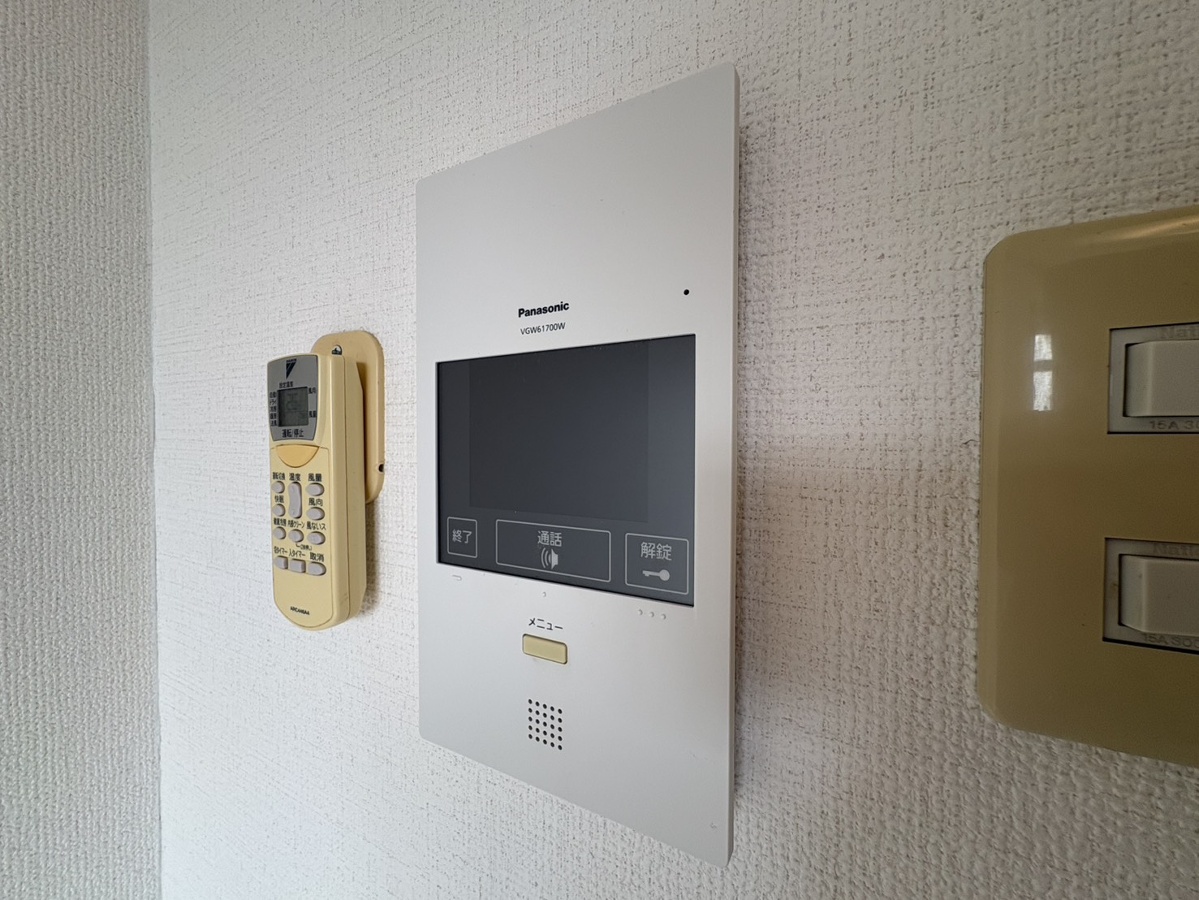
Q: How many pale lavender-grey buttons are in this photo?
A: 11